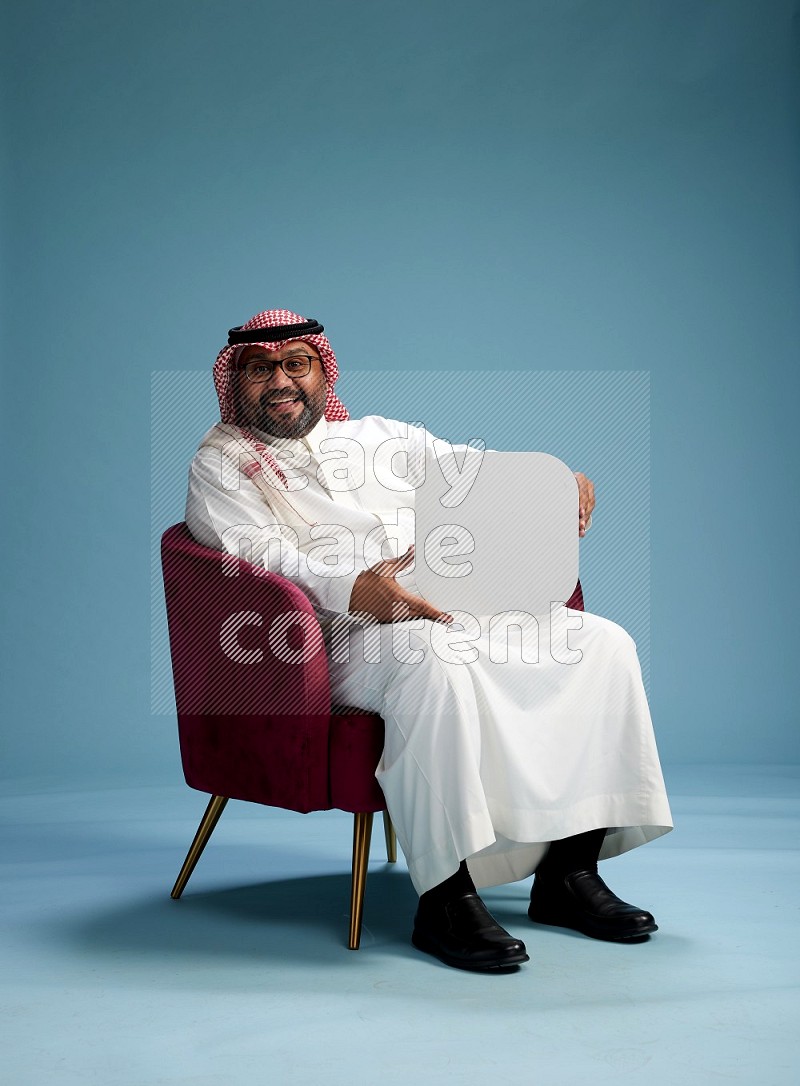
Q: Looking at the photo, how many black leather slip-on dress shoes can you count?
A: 2